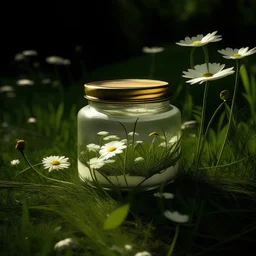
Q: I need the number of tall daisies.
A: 3